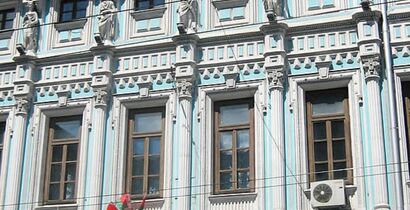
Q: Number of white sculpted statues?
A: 4